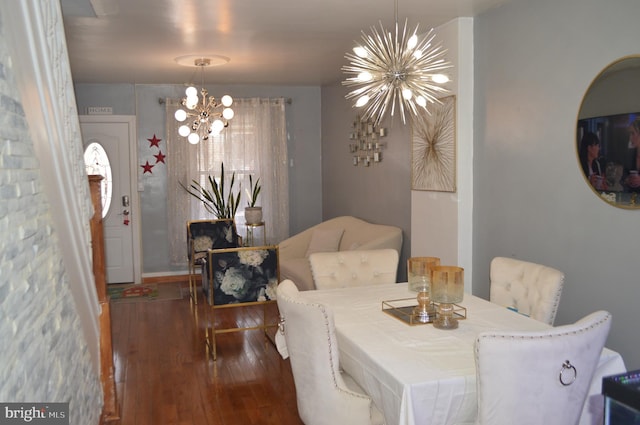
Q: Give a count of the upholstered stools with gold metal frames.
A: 2